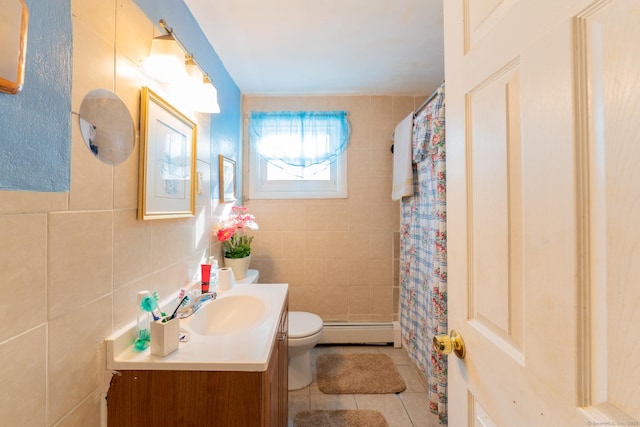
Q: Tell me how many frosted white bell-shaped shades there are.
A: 3